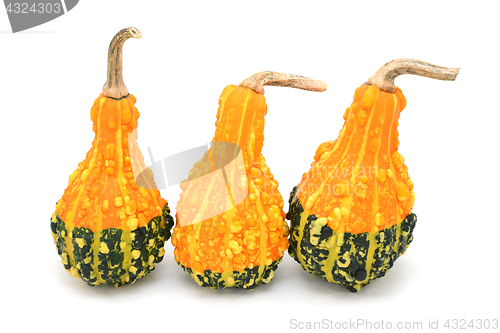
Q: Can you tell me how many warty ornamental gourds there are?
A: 3